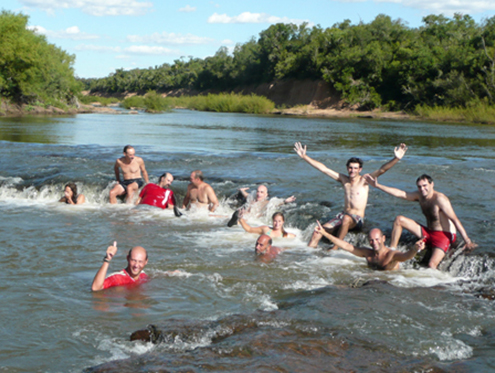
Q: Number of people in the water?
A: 11